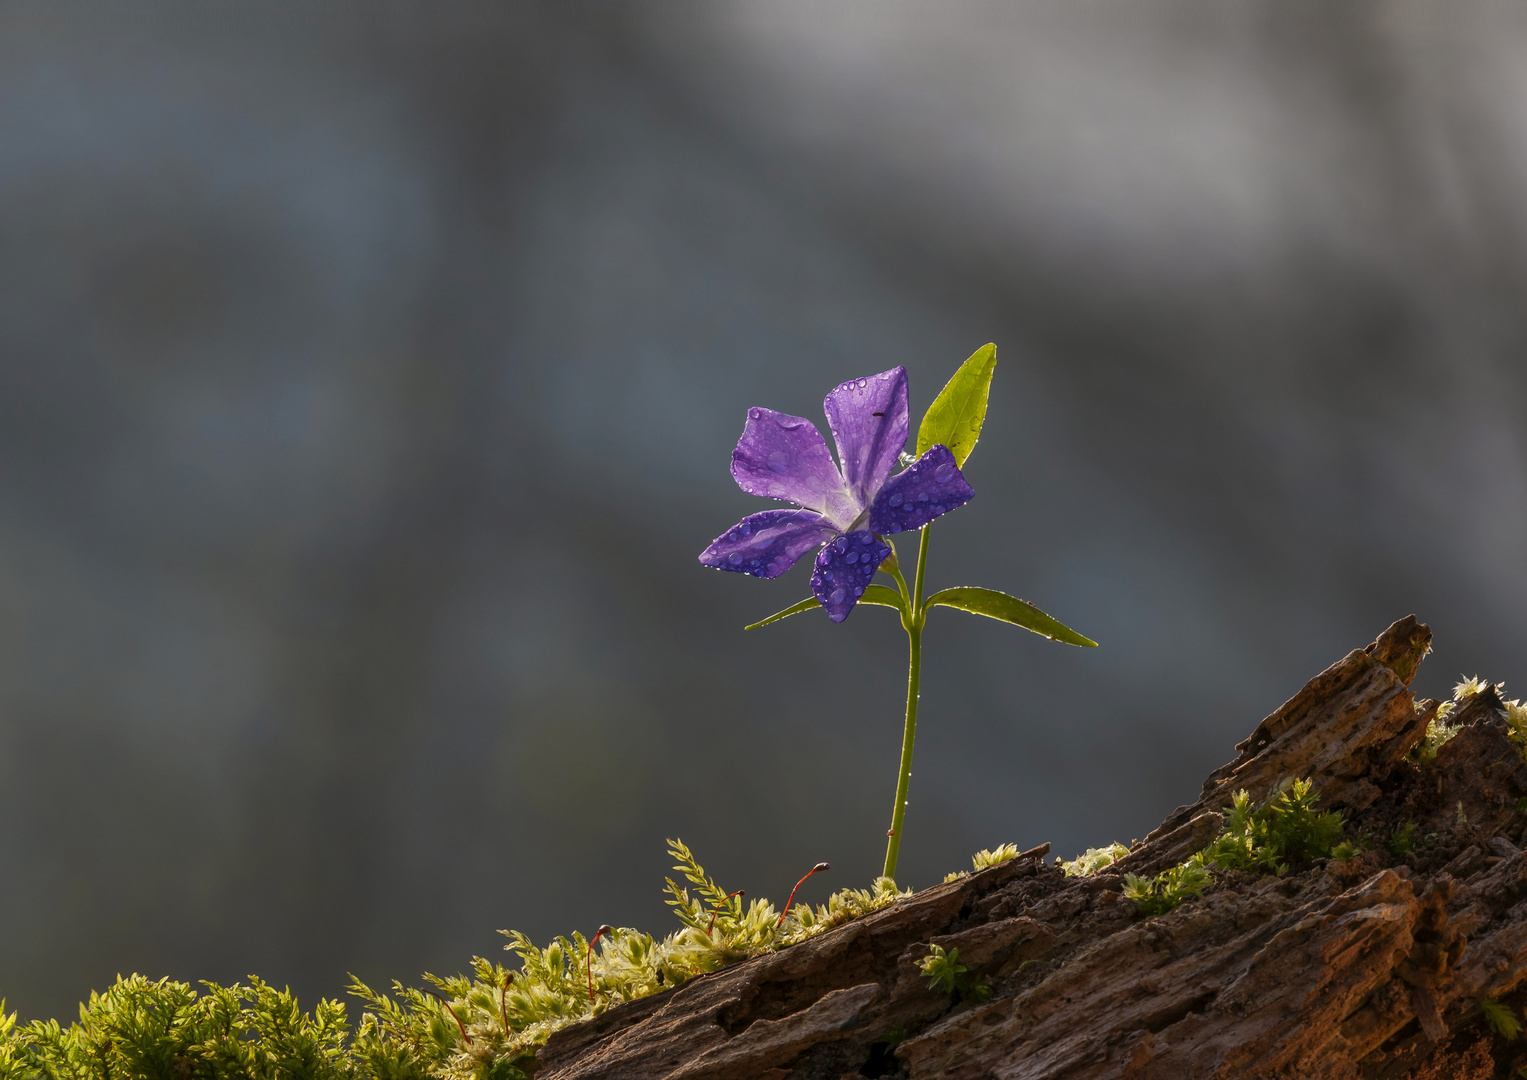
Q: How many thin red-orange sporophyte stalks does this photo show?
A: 5